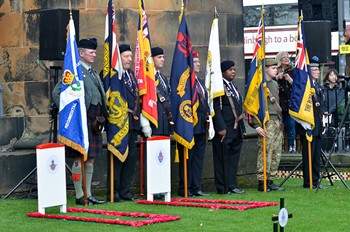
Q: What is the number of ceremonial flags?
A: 7